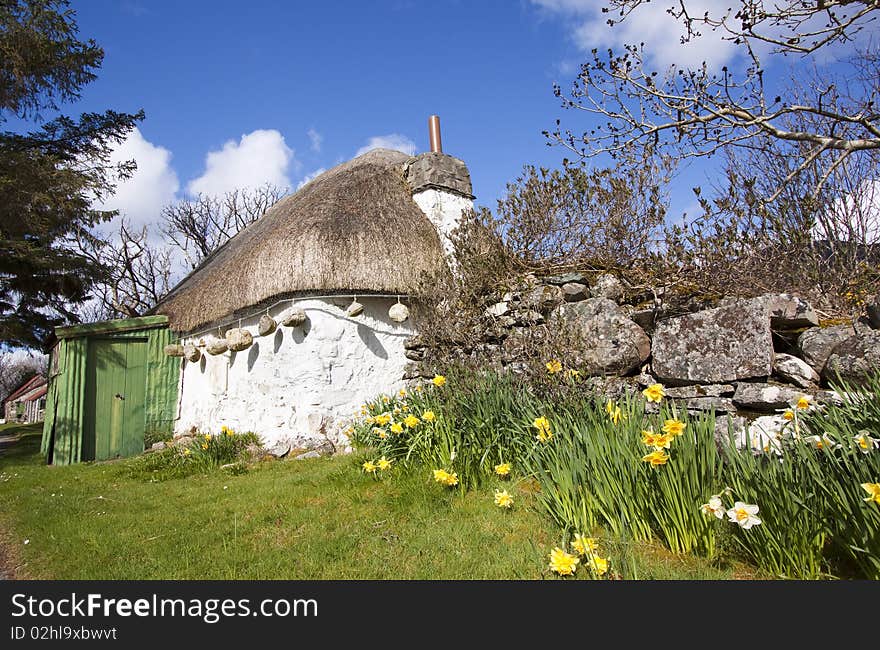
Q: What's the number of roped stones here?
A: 8